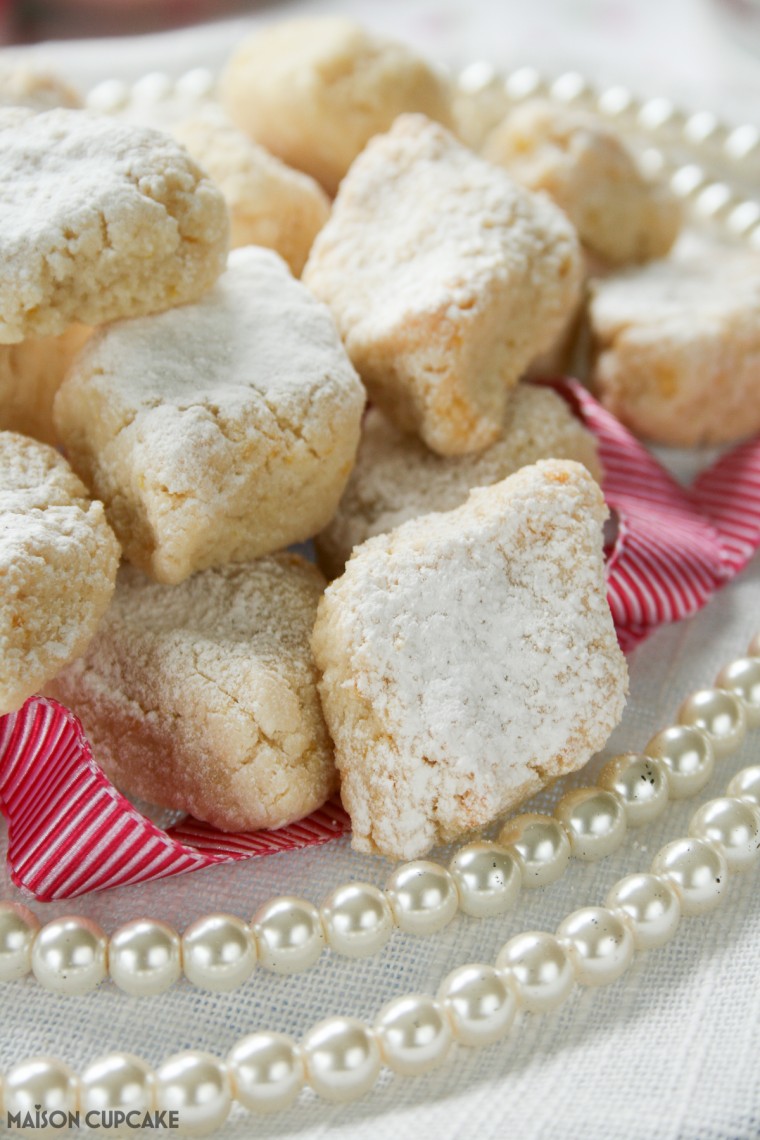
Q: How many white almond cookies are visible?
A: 13